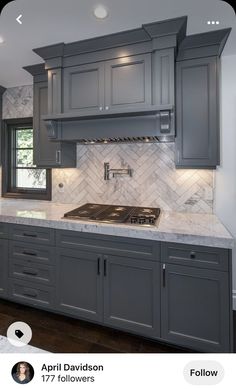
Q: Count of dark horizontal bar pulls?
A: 4